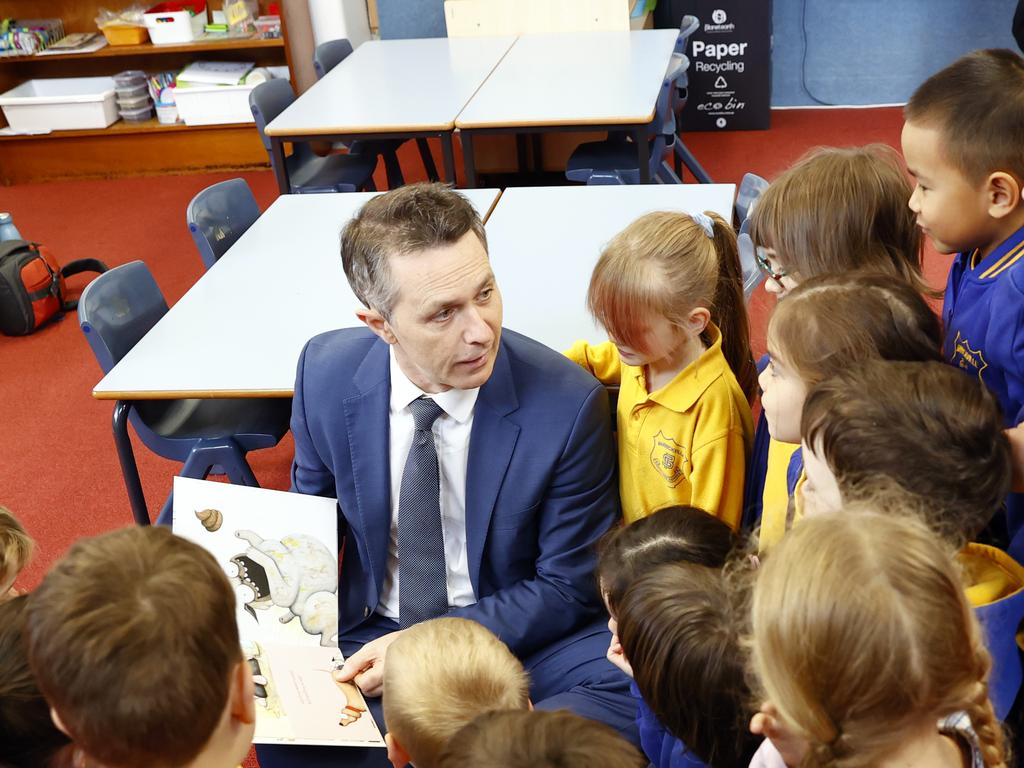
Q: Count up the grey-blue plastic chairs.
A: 8